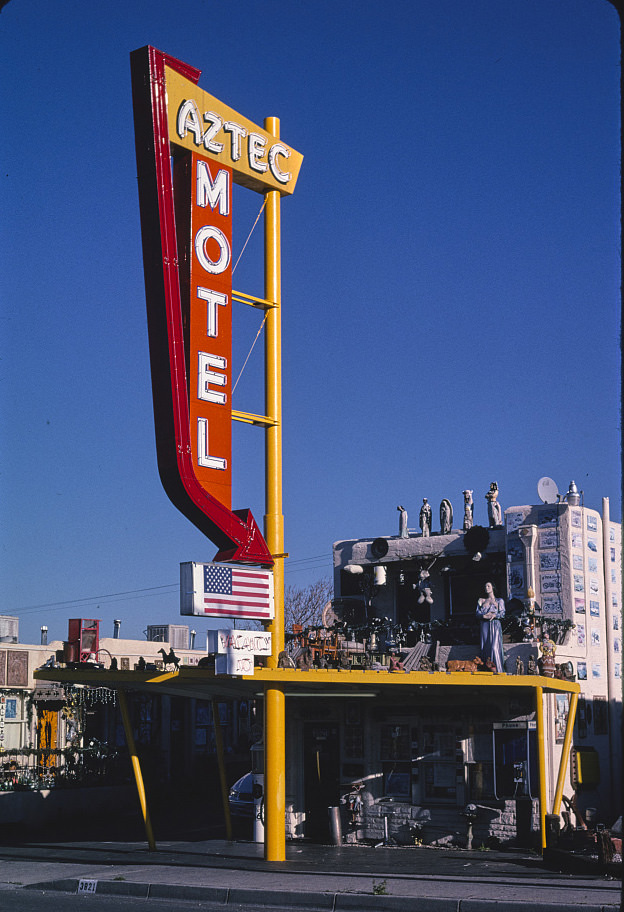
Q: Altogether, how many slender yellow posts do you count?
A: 4